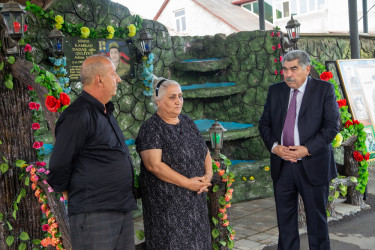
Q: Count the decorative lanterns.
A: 5